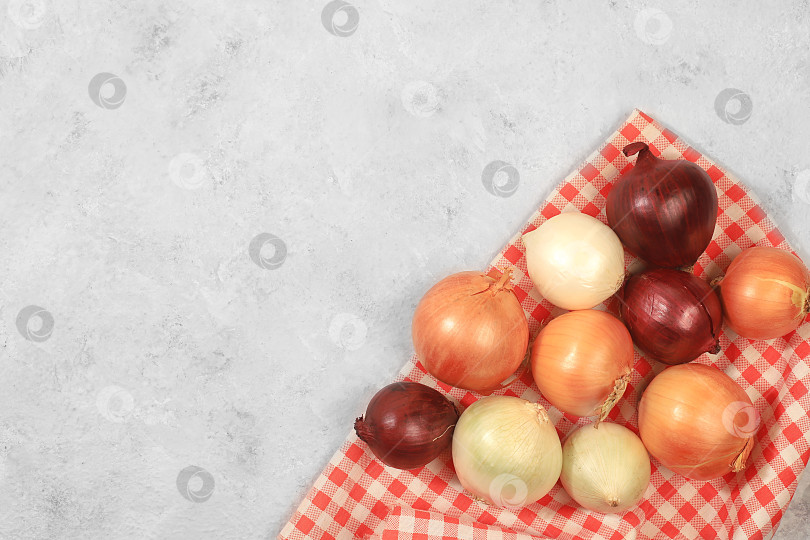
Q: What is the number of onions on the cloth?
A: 10